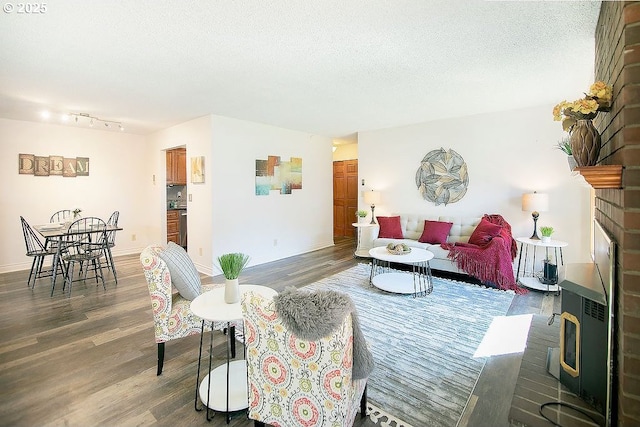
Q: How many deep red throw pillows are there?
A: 3